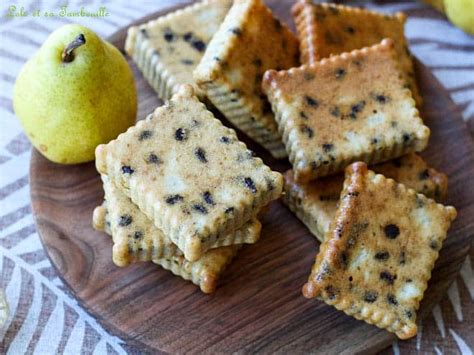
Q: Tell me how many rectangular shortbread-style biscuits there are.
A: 9